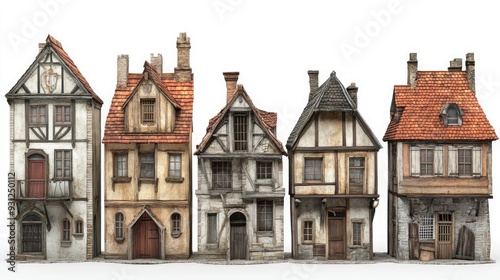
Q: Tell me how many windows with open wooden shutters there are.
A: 2